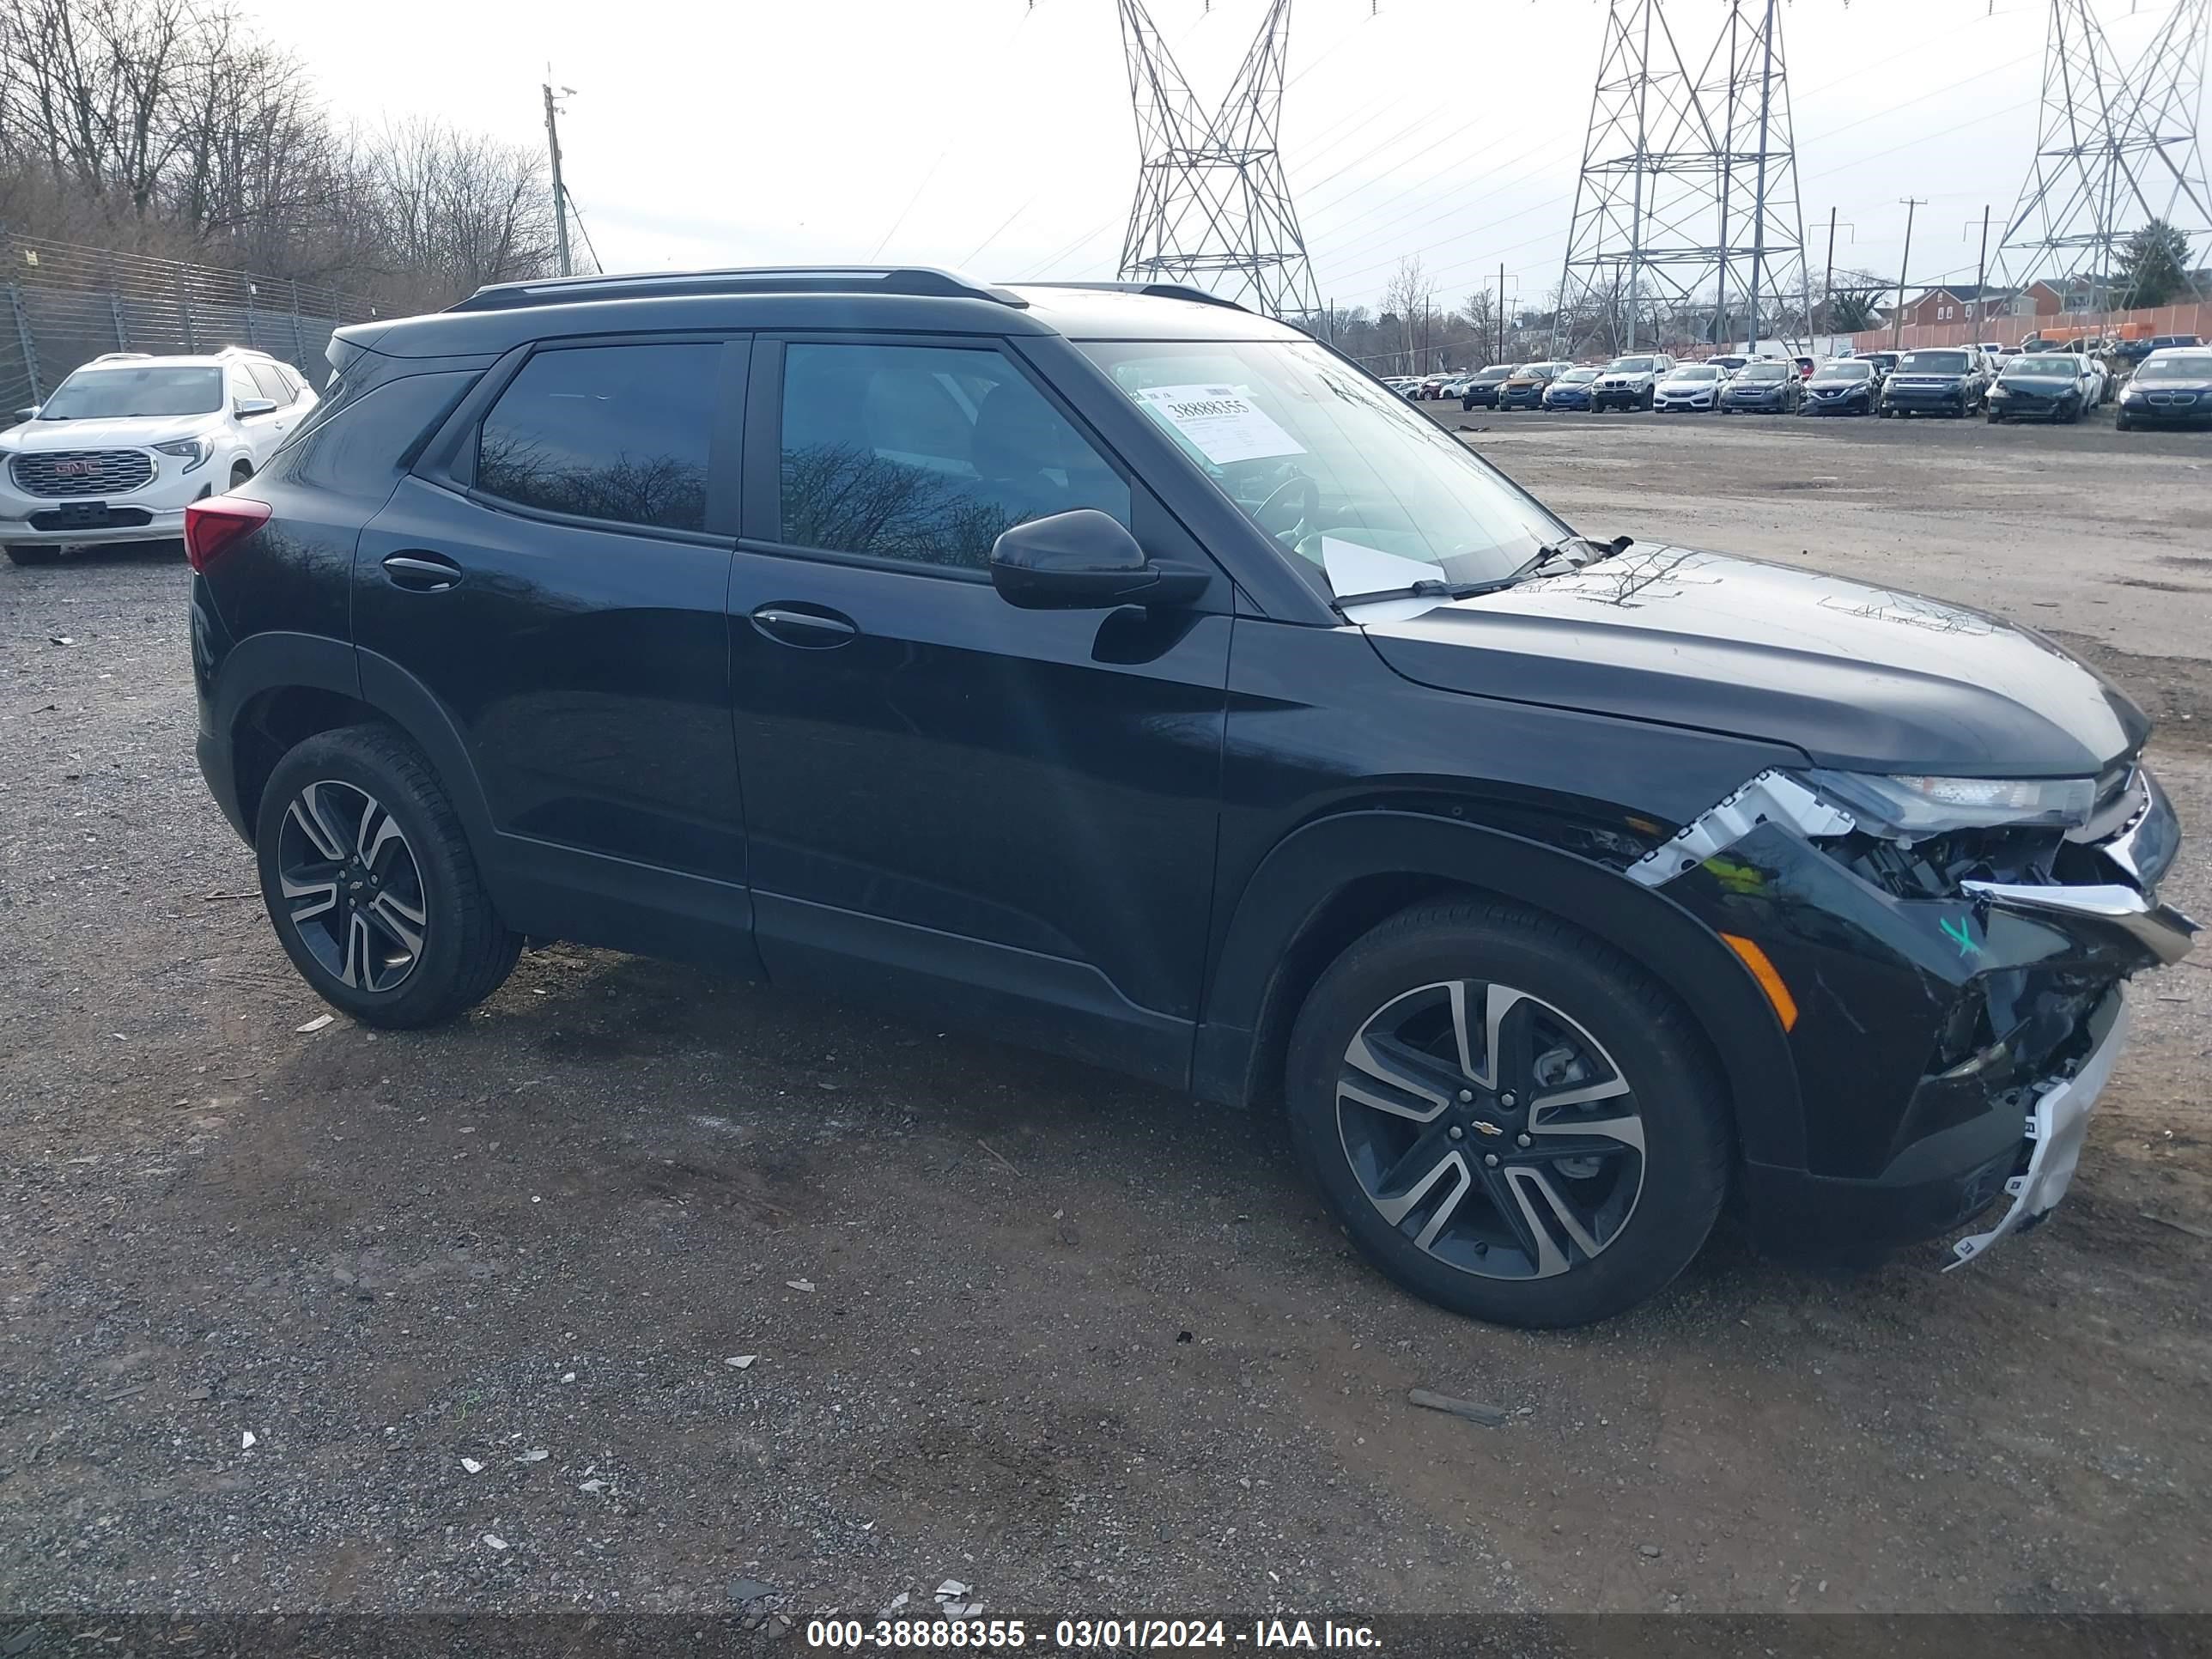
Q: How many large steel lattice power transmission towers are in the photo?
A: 3